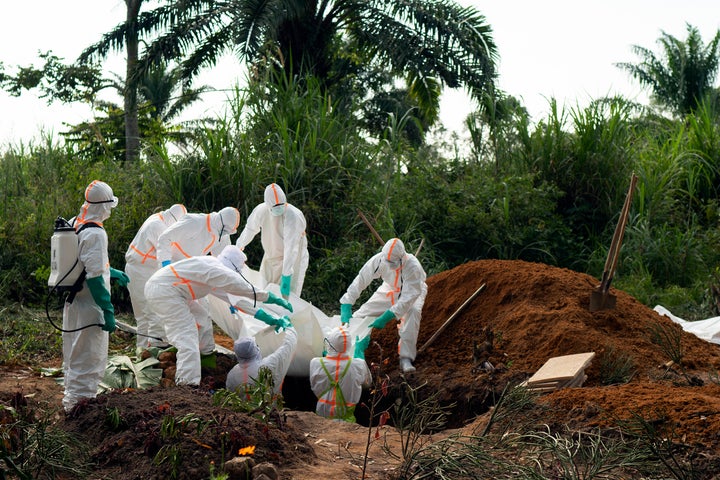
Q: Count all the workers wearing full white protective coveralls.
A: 8